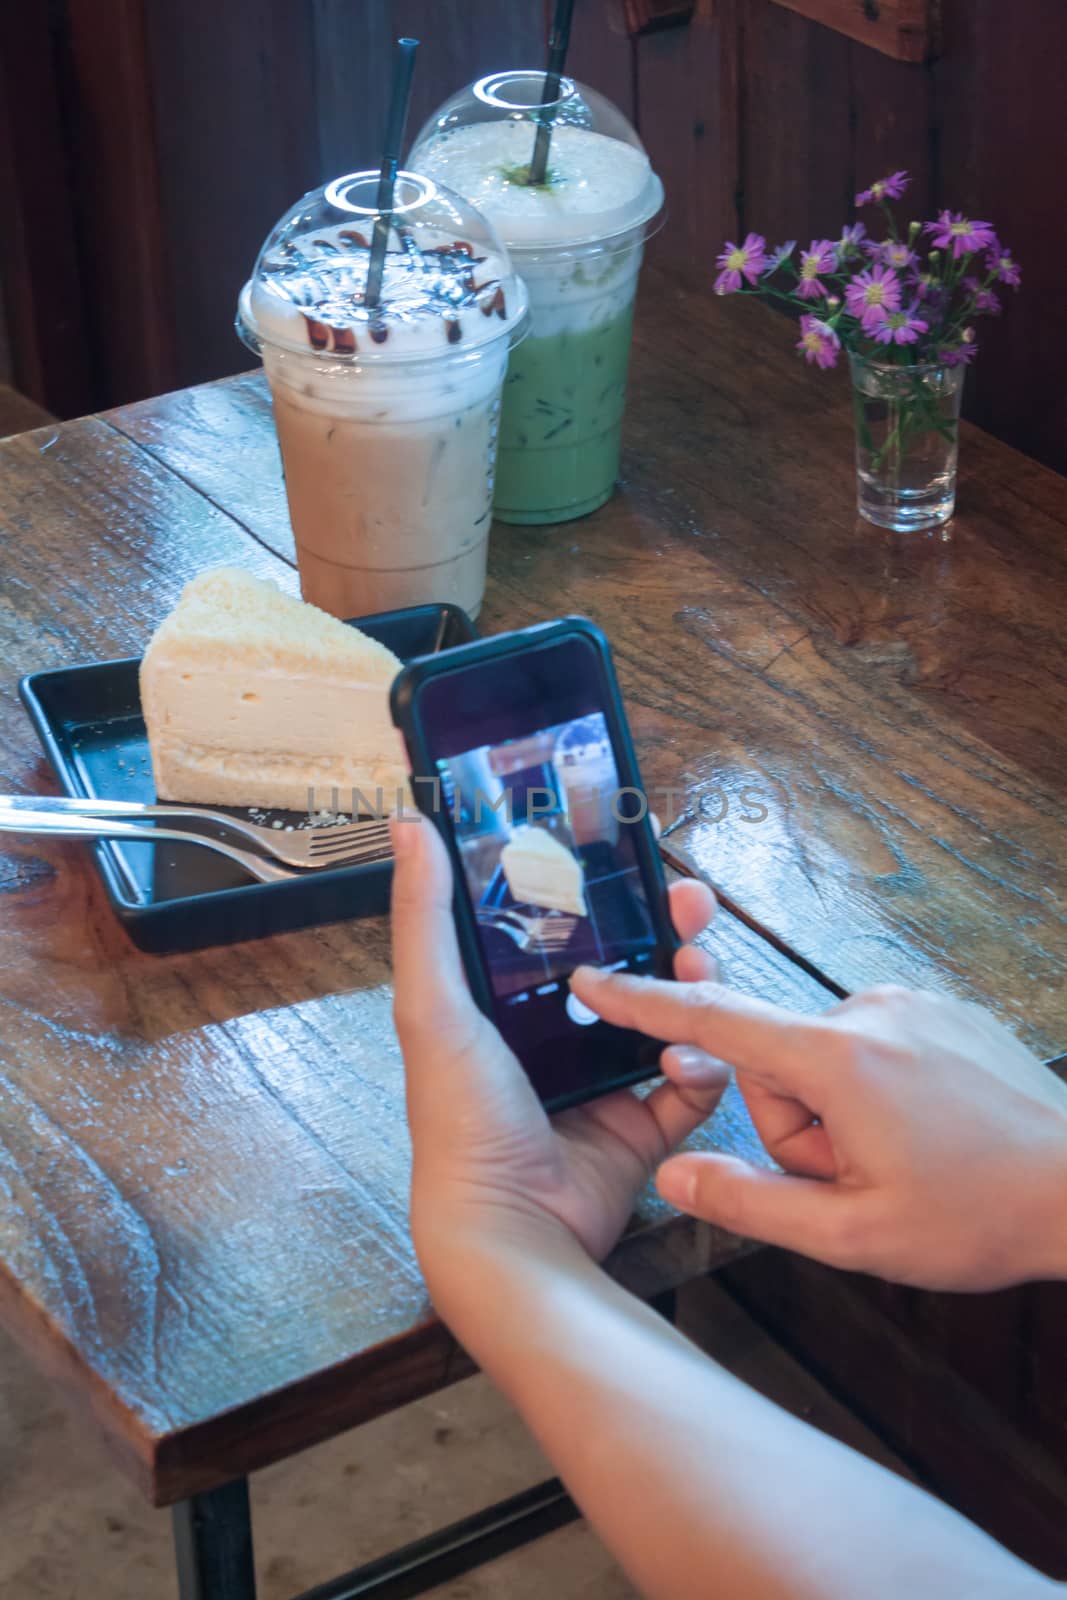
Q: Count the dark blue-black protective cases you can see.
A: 1